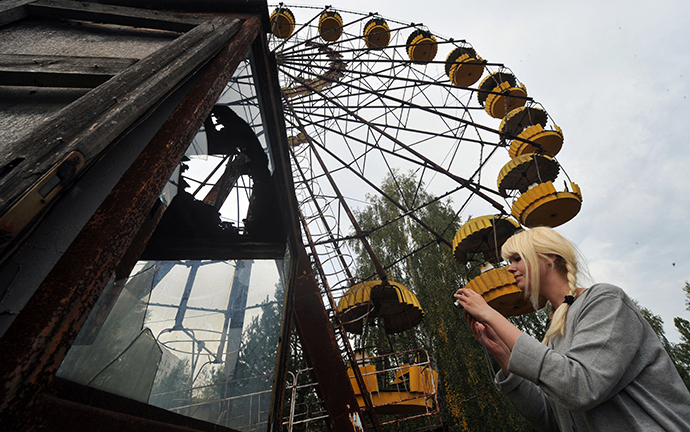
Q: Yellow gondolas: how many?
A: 10